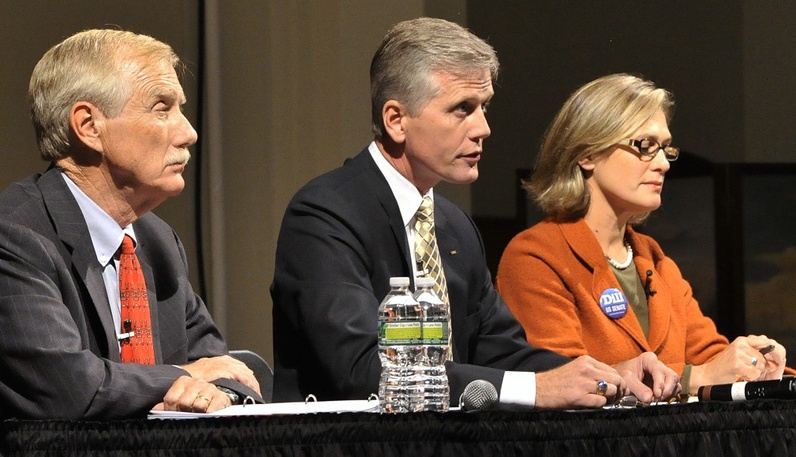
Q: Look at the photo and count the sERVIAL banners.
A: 0